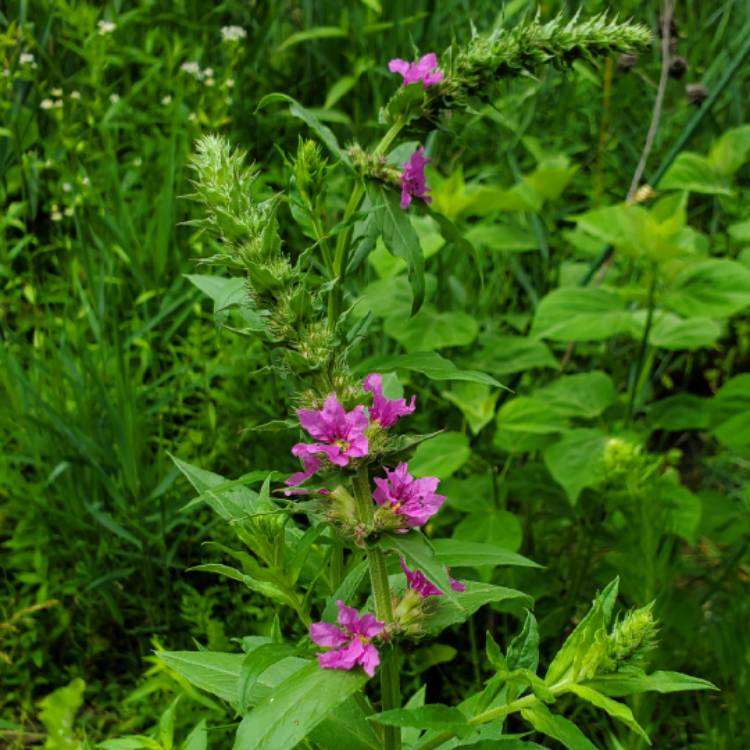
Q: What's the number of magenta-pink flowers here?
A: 8